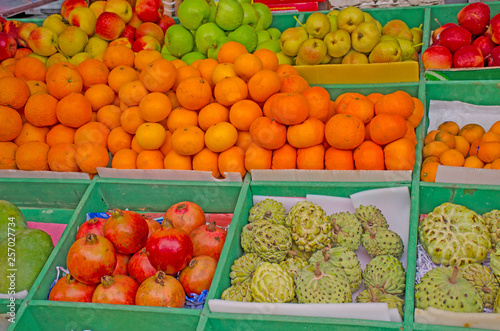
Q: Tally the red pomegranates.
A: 13